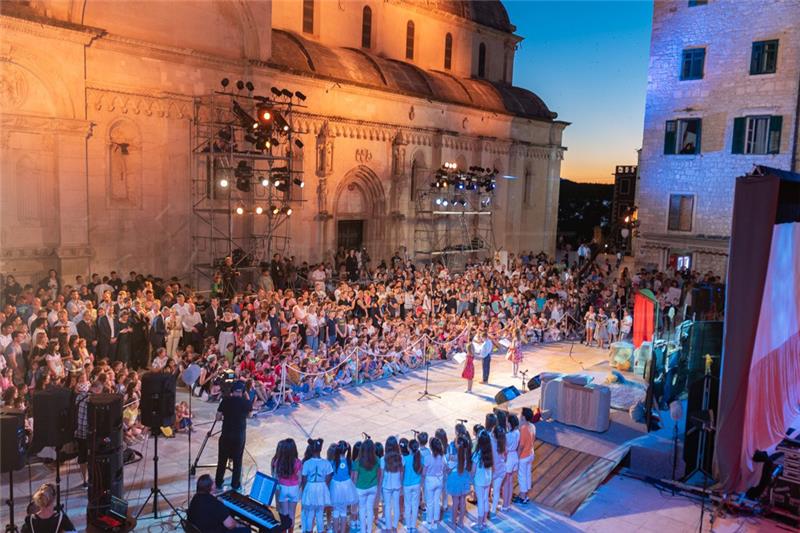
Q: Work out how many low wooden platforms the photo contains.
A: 1